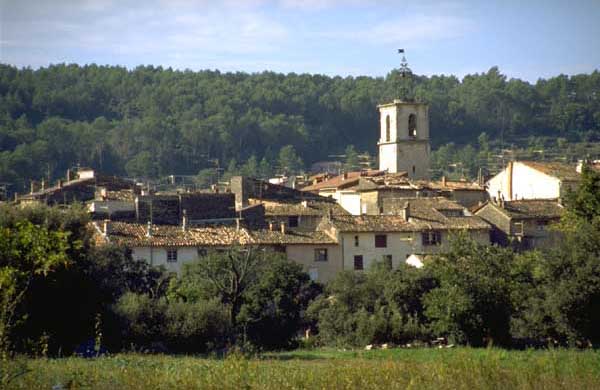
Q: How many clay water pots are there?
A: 0